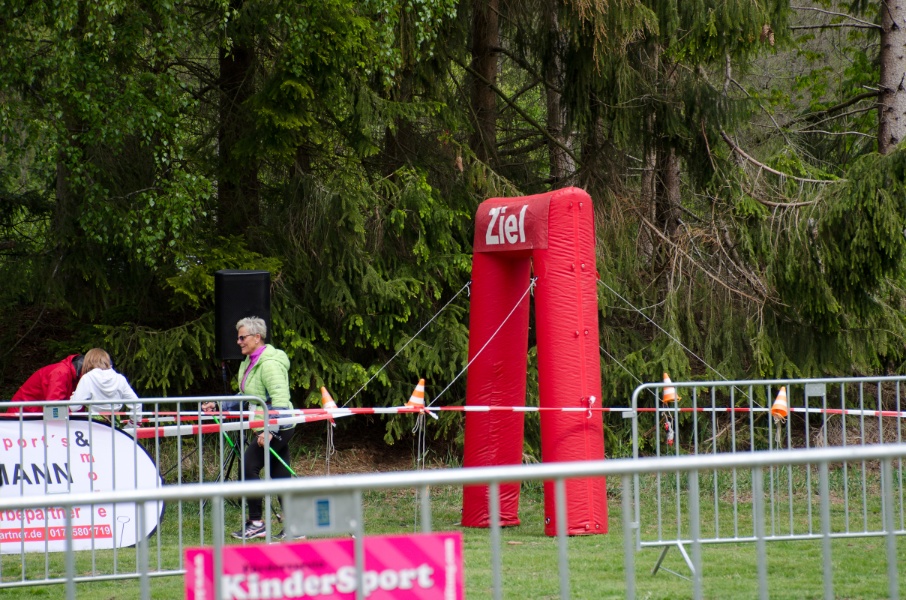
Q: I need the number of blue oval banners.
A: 0